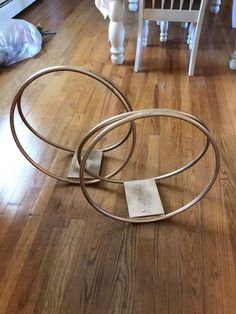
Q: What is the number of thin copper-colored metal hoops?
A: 4